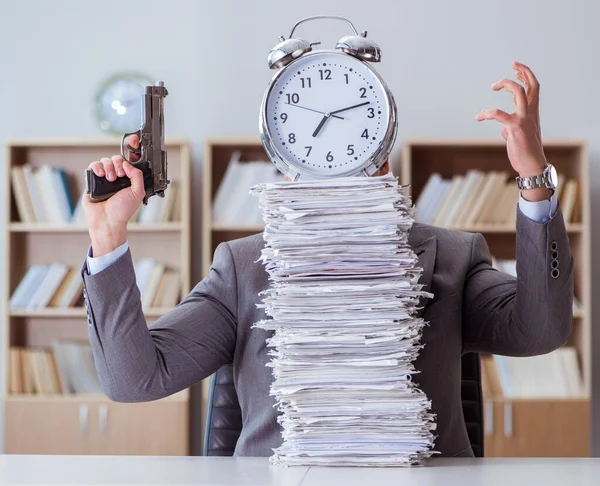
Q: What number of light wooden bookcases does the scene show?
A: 3